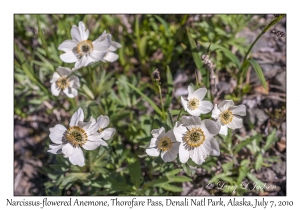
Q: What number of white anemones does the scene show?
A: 9